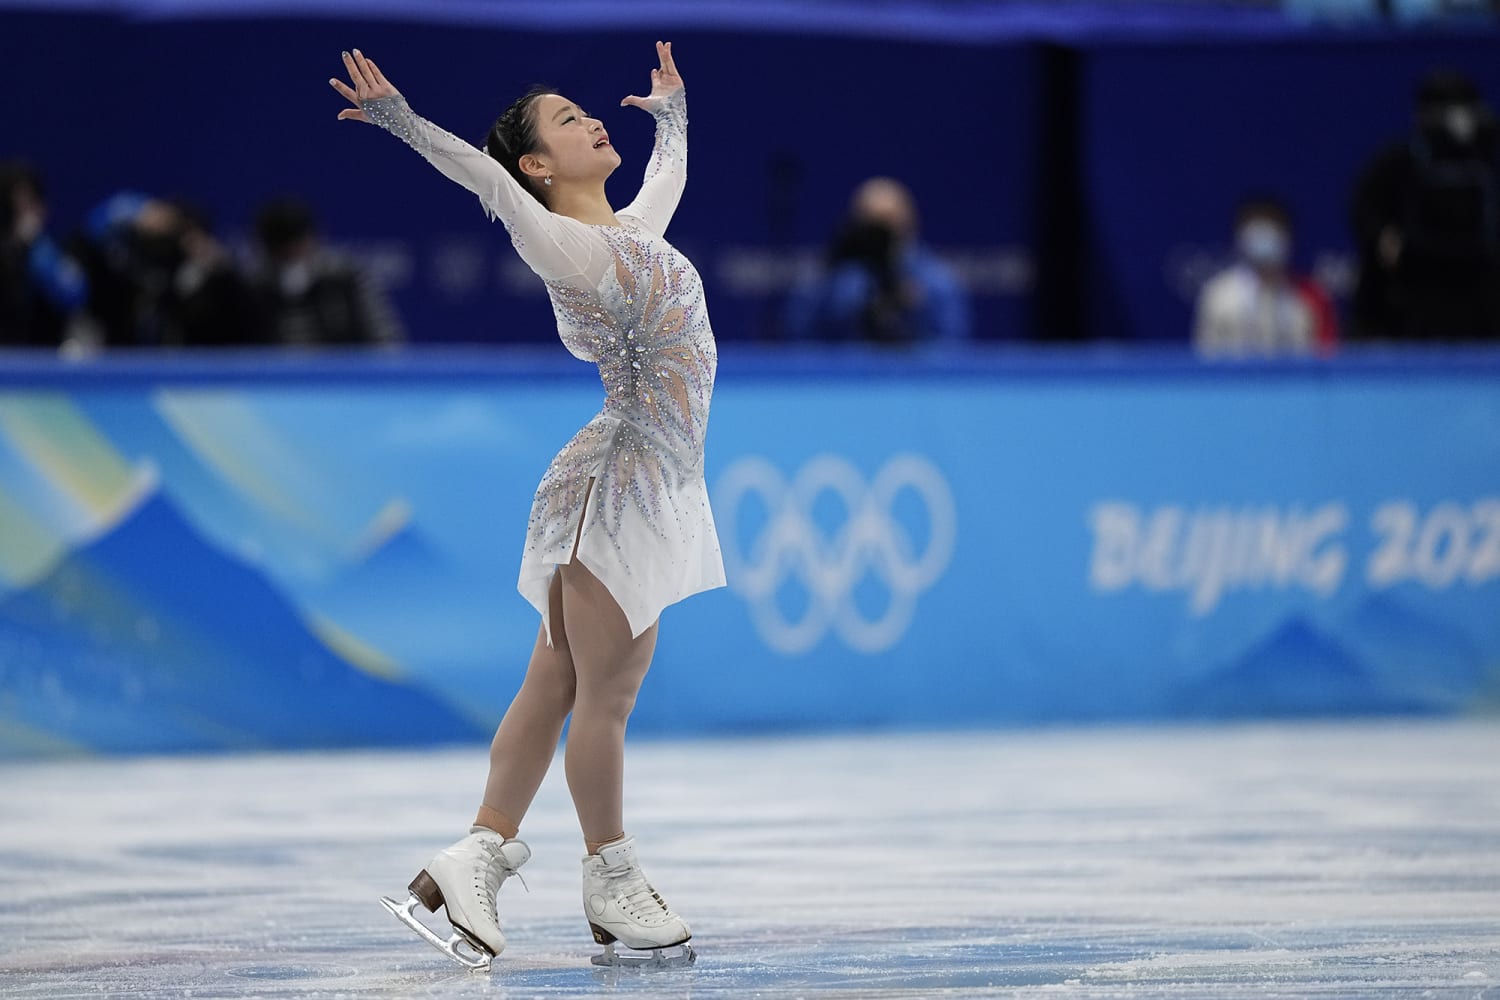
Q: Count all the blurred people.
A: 7